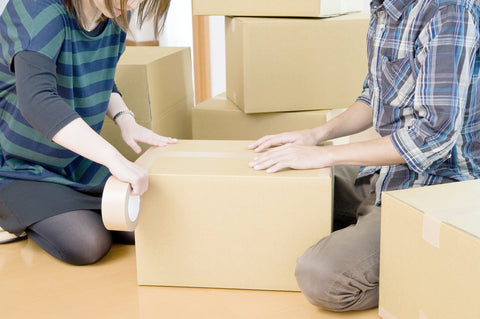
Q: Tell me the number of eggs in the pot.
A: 0